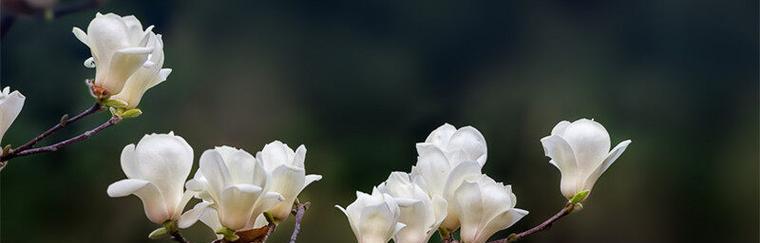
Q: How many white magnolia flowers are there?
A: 11